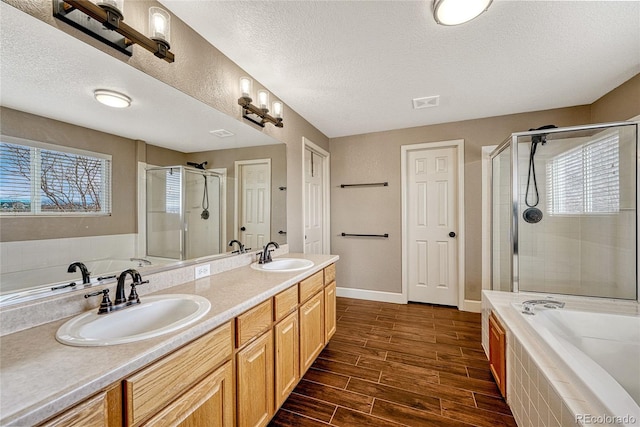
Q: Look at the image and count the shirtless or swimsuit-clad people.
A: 0